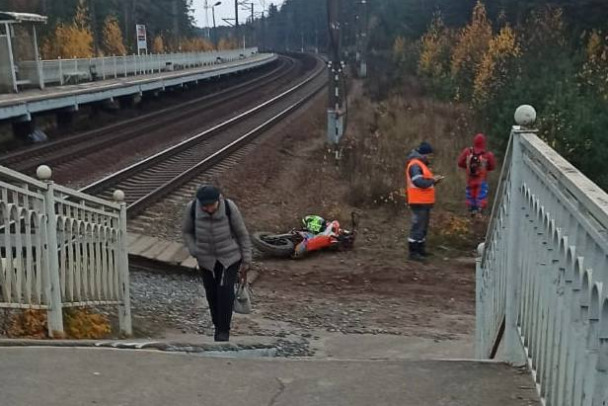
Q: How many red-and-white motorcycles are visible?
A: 1